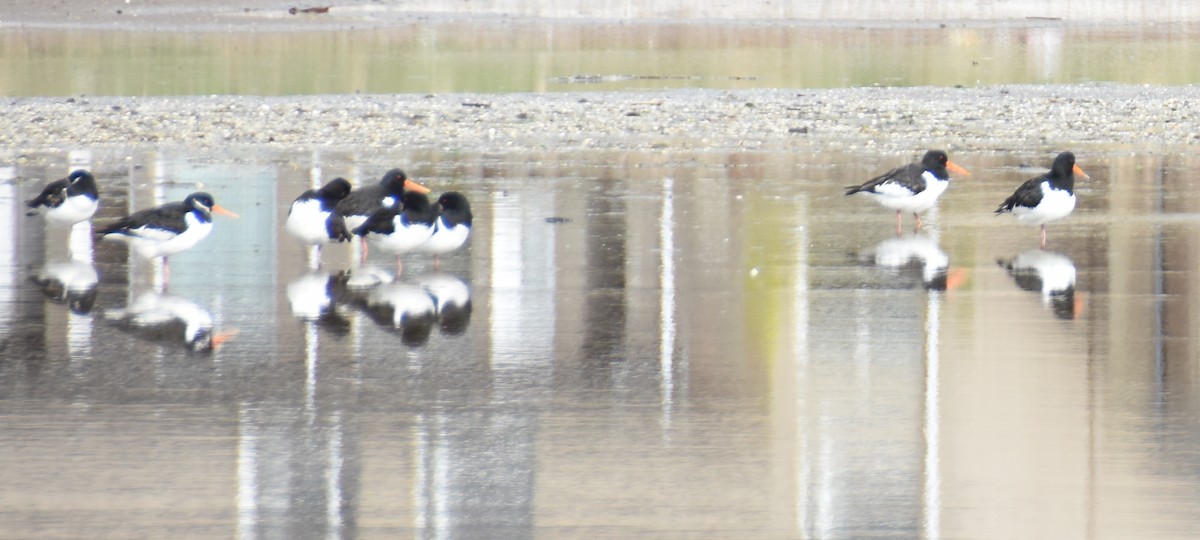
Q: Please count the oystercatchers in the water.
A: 8